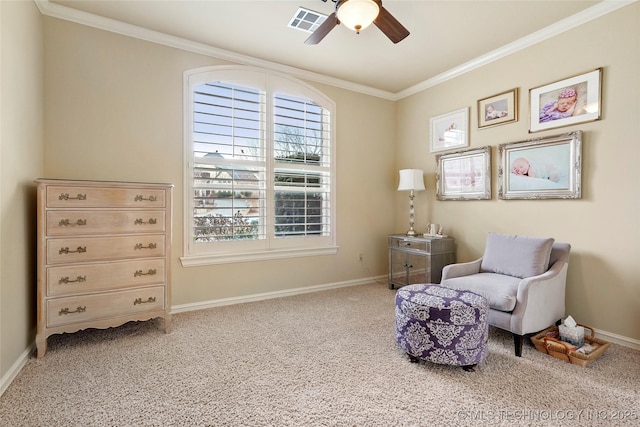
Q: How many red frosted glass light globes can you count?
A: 0